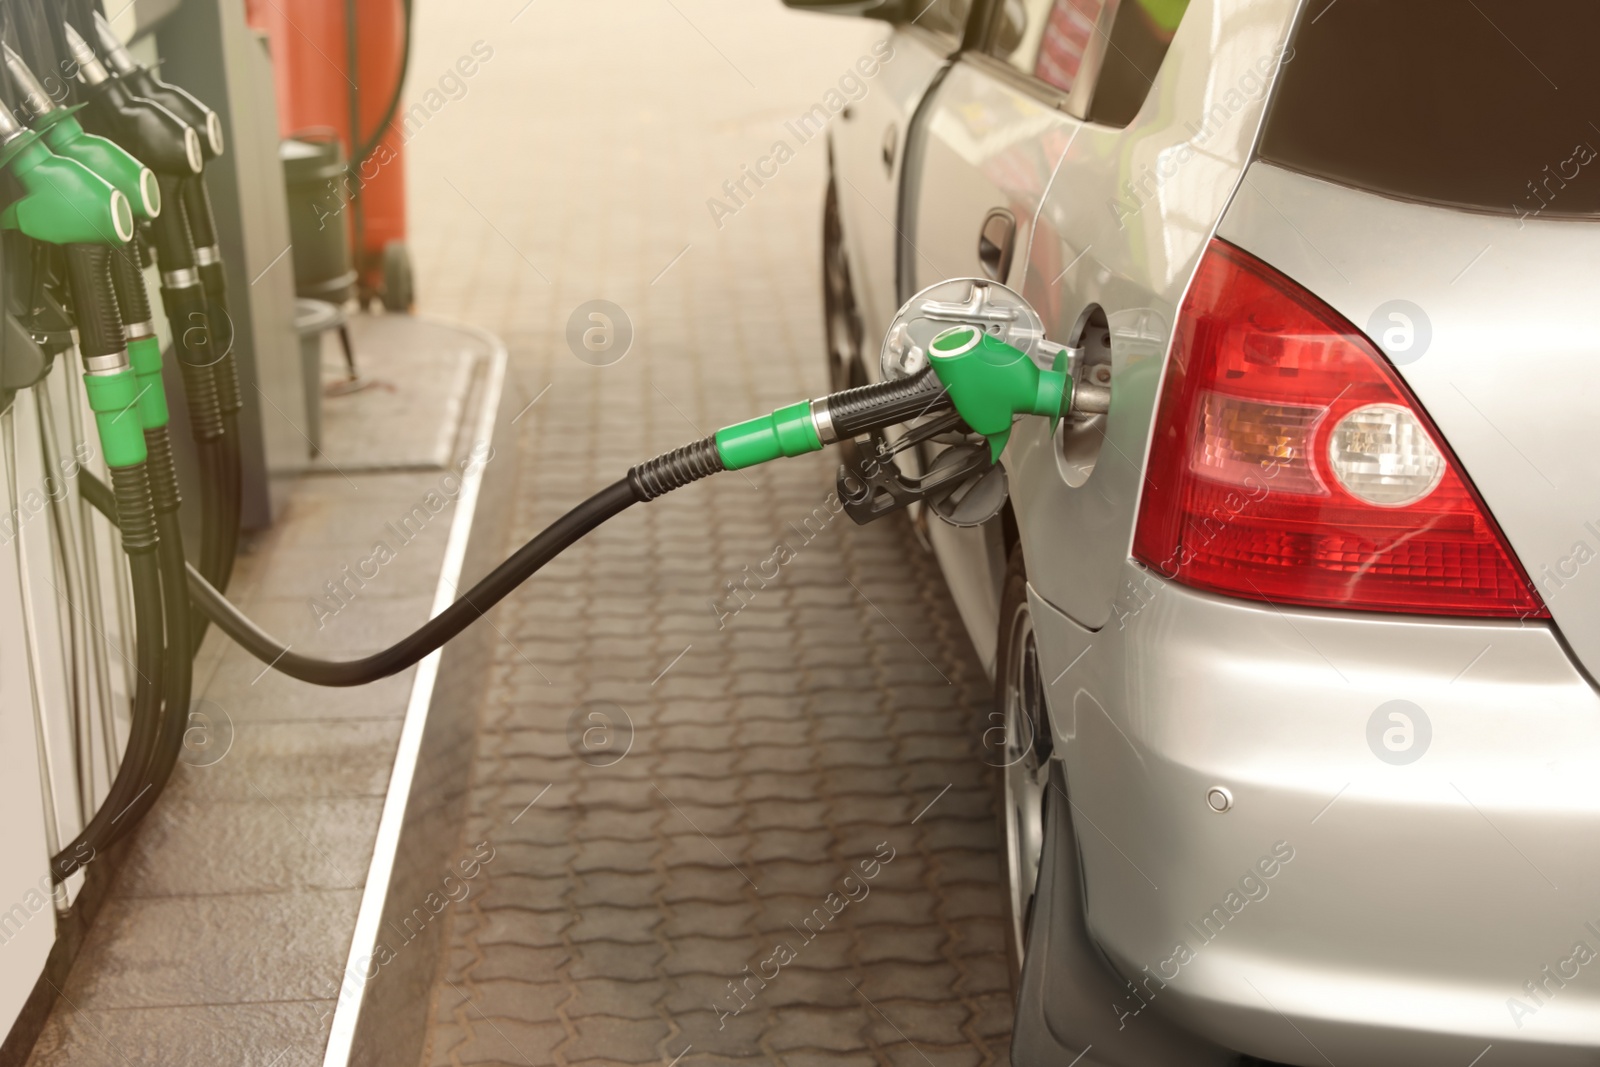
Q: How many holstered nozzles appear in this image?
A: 4